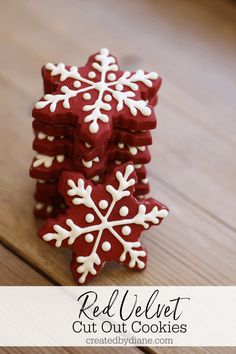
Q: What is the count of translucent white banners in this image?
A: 1